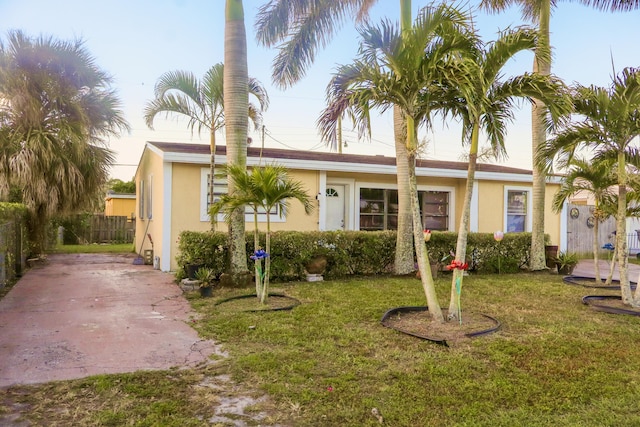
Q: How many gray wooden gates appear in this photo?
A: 1